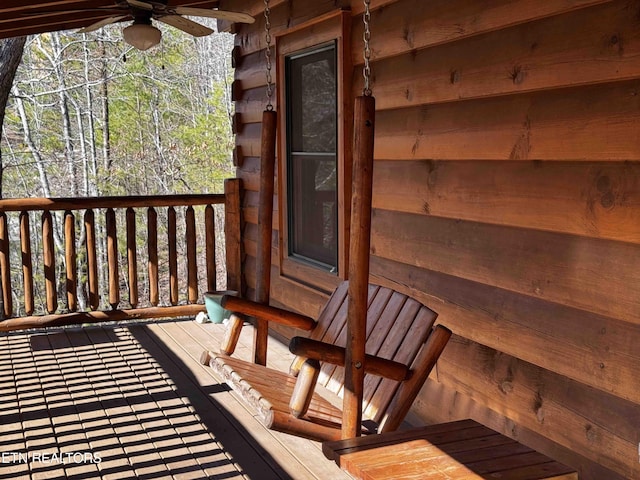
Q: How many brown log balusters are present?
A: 11